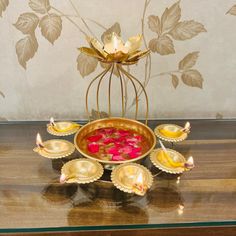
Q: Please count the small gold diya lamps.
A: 6